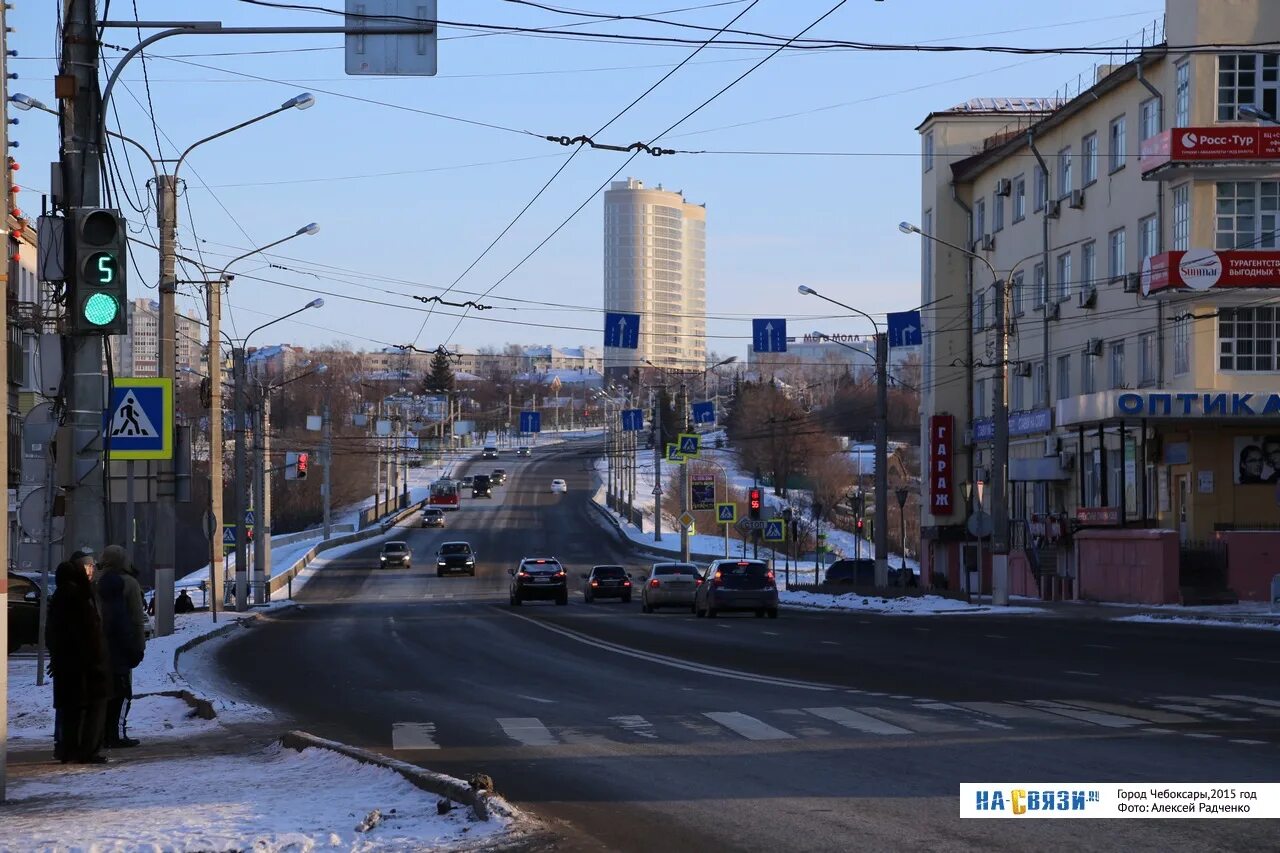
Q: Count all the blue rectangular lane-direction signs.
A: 6